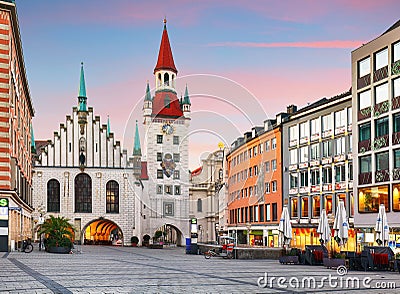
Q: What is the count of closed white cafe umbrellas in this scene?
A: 4